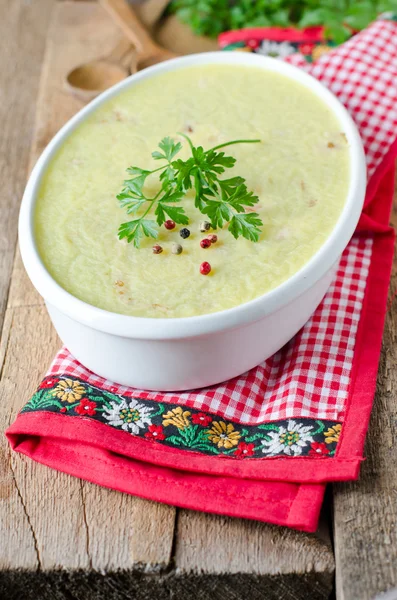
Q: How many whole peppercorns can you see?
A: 8